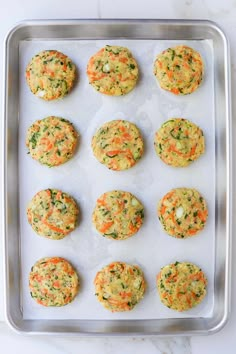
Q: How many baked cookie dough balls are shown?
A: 12